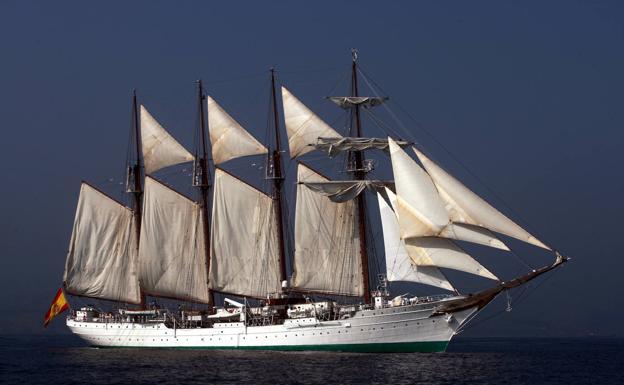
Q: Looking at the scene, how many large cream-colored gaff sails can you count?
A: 4